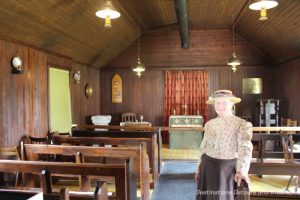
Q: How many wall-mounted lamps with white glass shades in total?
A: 2